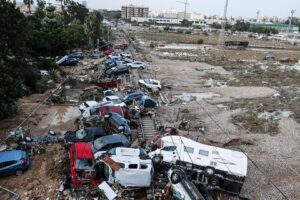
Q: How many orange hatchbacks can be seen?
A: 0